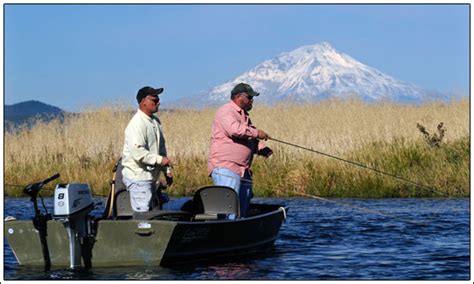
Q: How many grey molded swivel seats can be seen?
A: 2